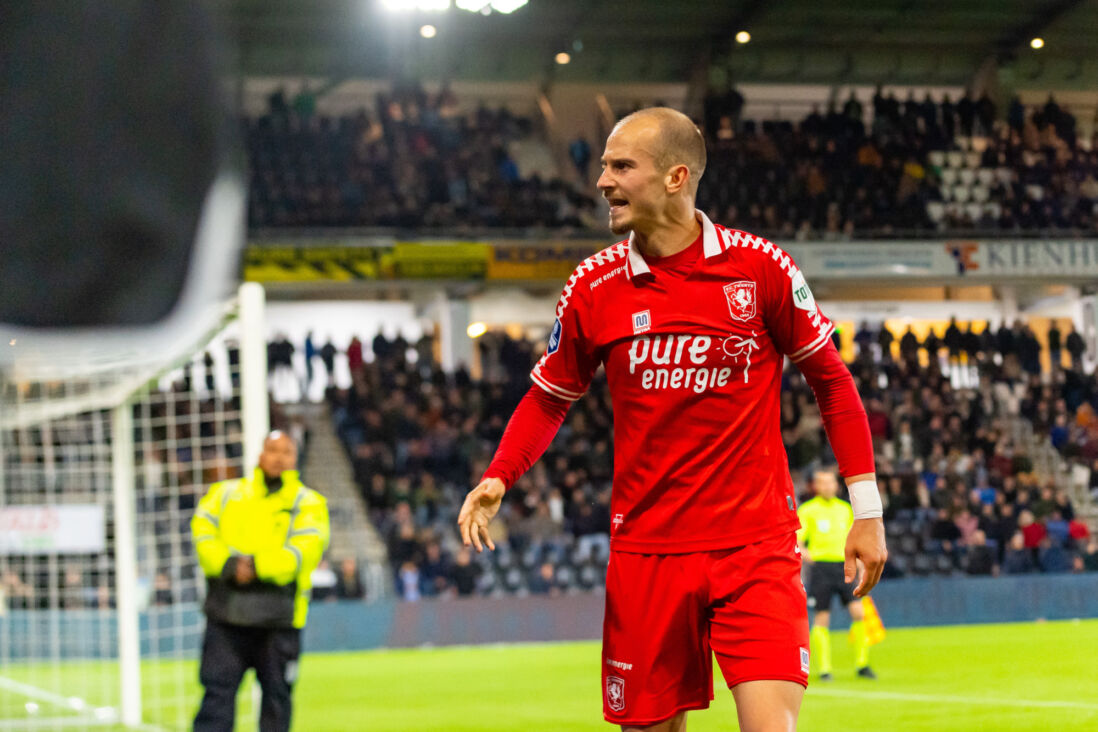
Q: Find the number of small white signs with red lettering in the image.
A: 1